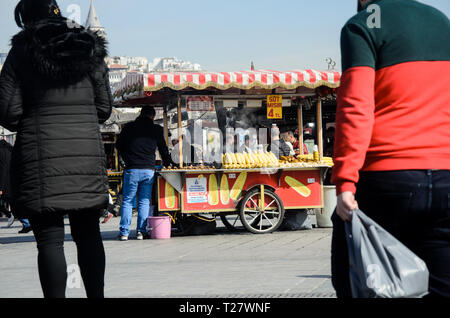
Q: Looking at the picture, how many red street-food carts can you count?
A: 1